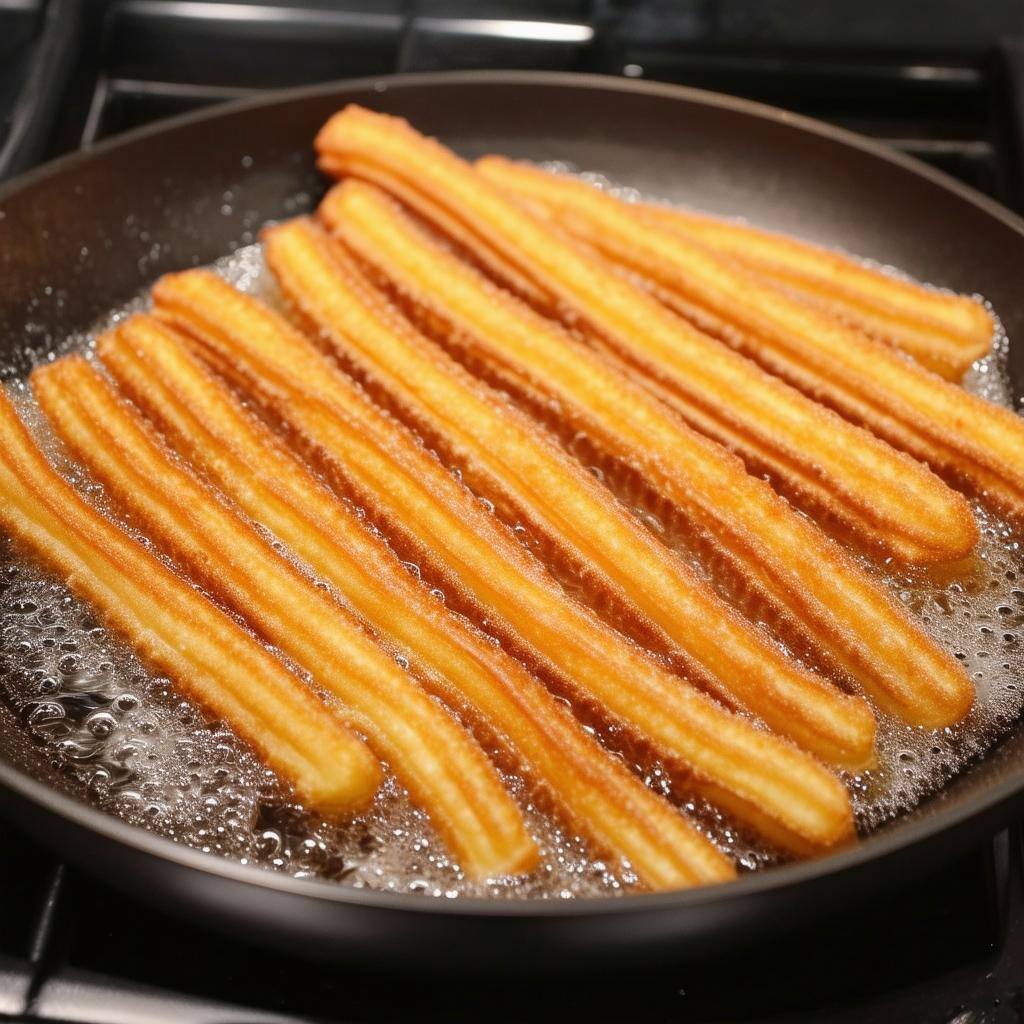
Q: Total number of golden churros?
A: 9